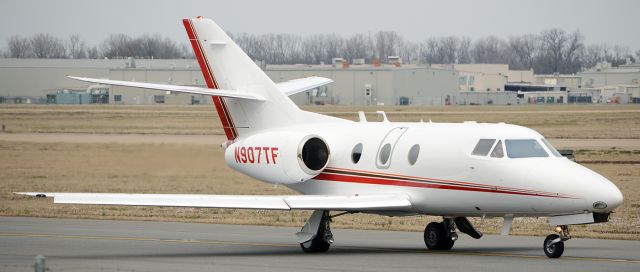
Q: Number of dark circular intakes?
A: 1